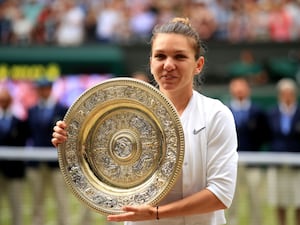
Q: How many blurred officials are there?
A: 4